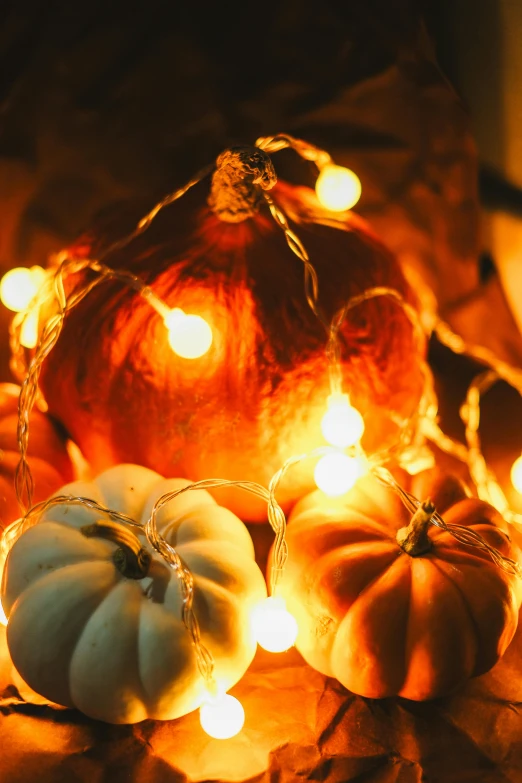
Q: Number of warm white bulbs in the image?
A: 8